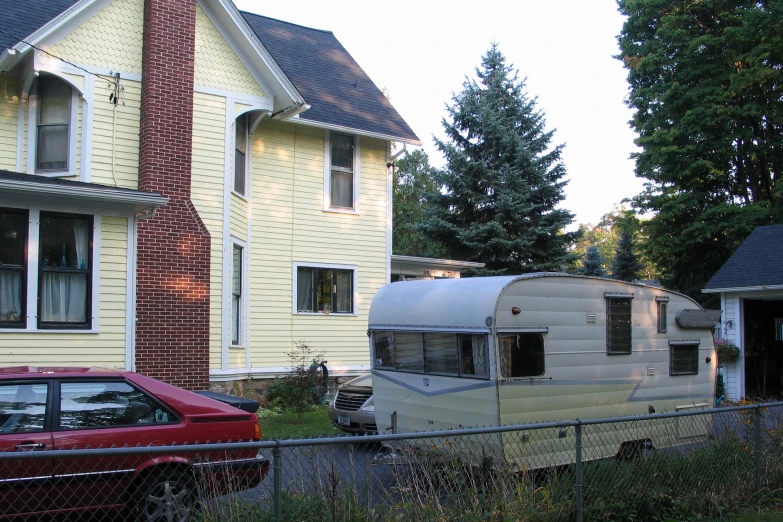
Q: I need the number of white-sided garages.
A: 1